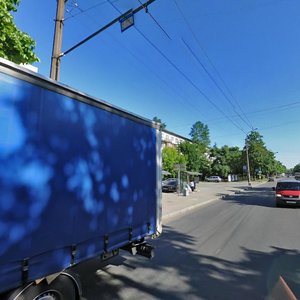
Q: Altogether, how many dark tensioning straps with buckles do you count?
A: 5